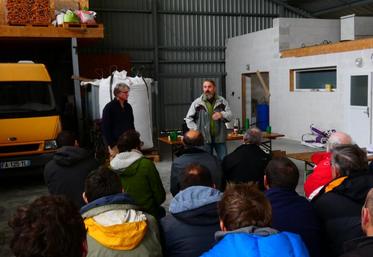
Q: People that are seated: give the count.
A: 12